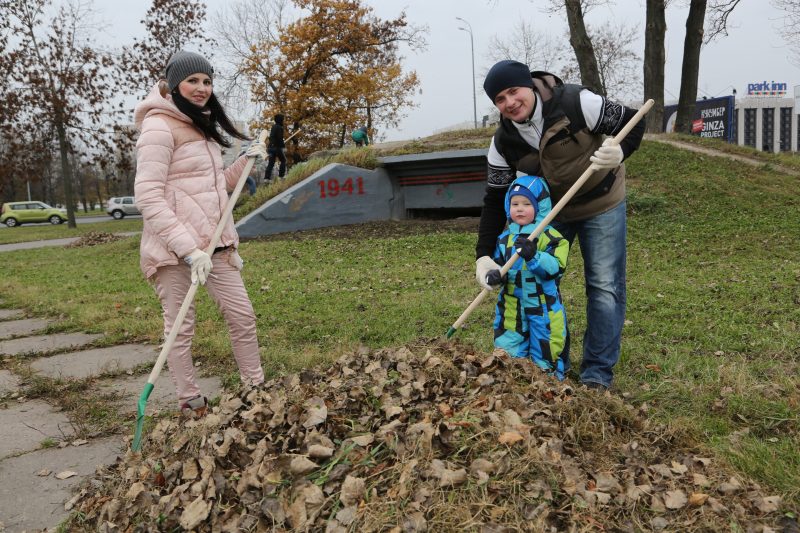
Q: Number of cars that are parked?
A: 2